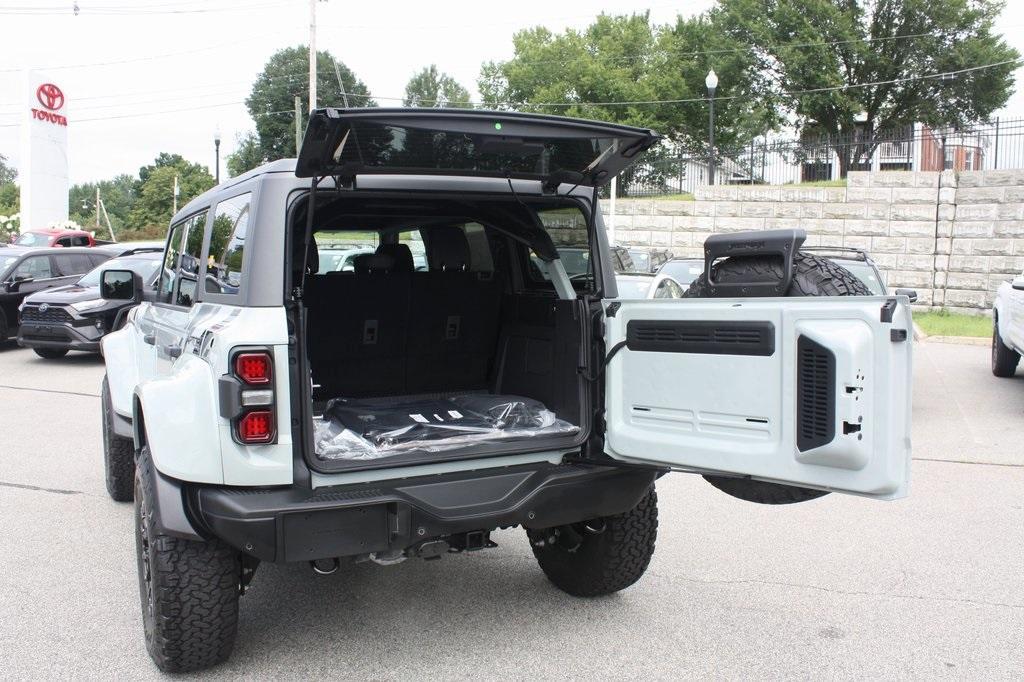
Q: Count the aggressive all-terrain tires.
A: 4